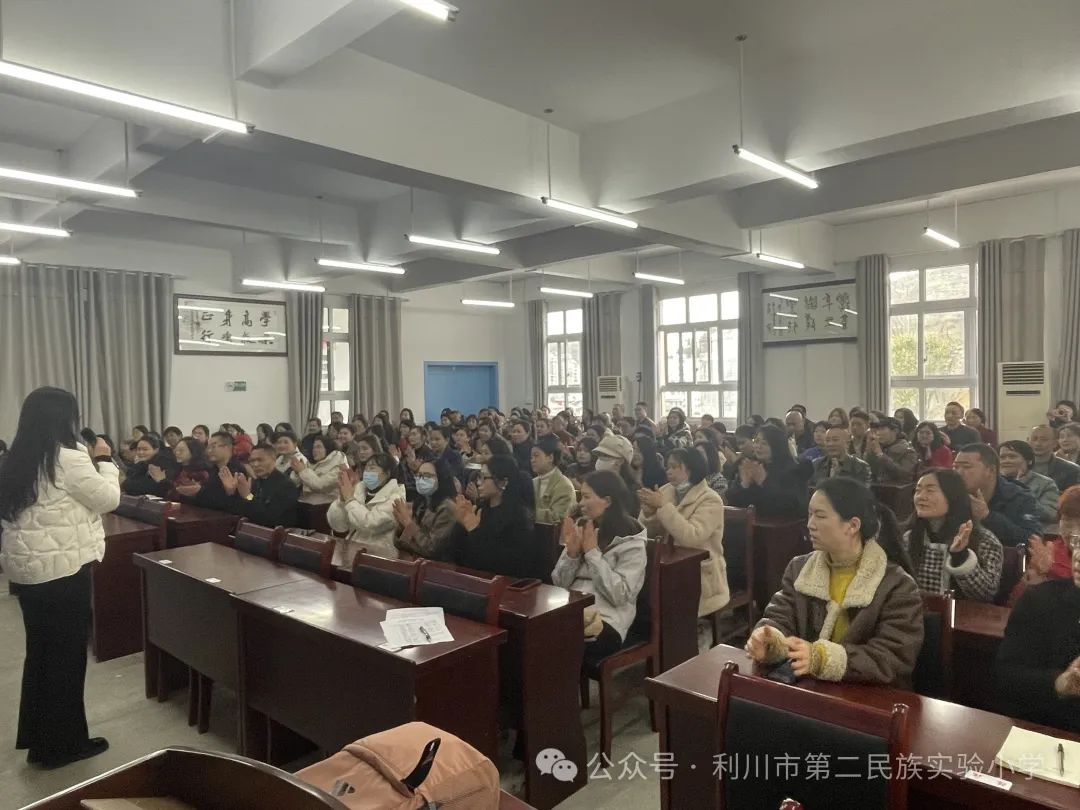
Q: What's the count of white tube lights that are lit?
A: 15